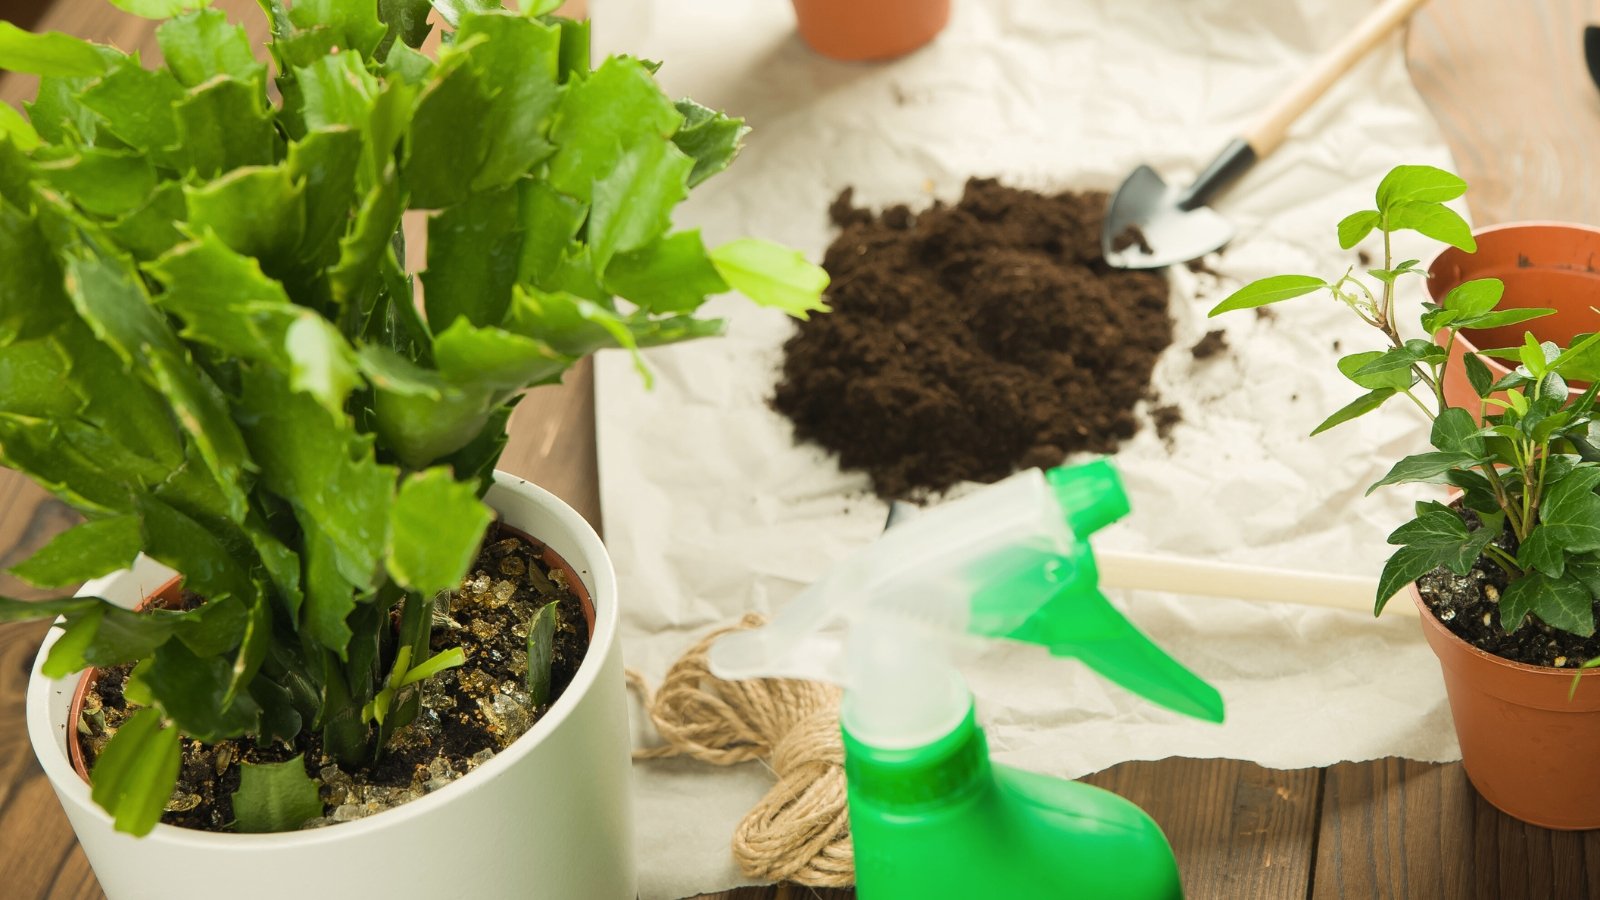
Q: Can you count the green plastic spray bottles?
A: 1